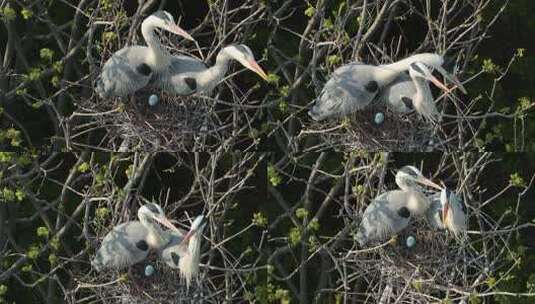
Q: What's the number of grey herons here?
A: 8